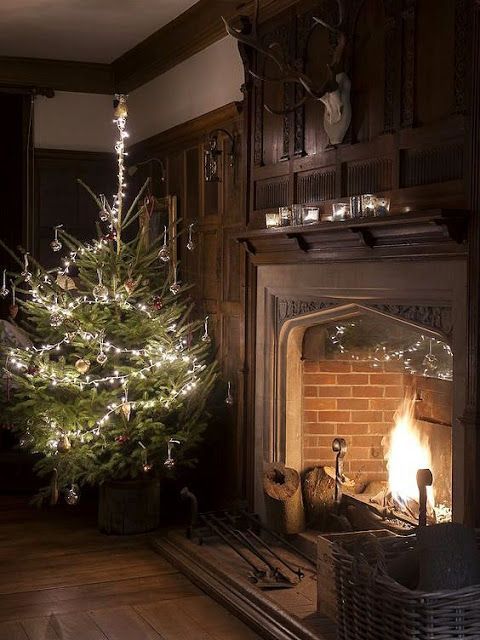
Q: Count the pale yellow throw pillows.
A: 0